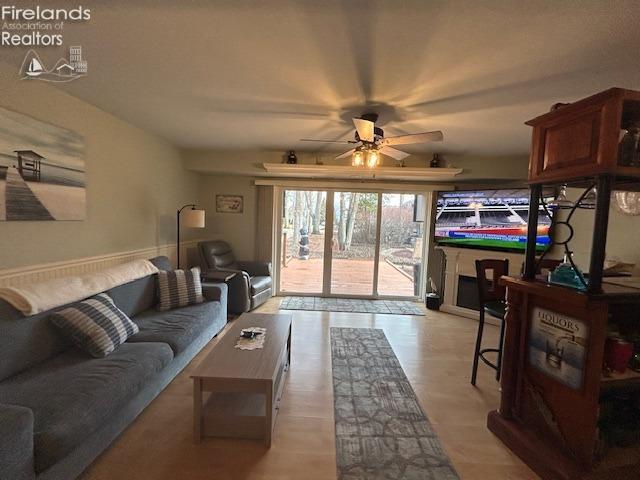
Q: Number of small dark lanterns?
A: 2